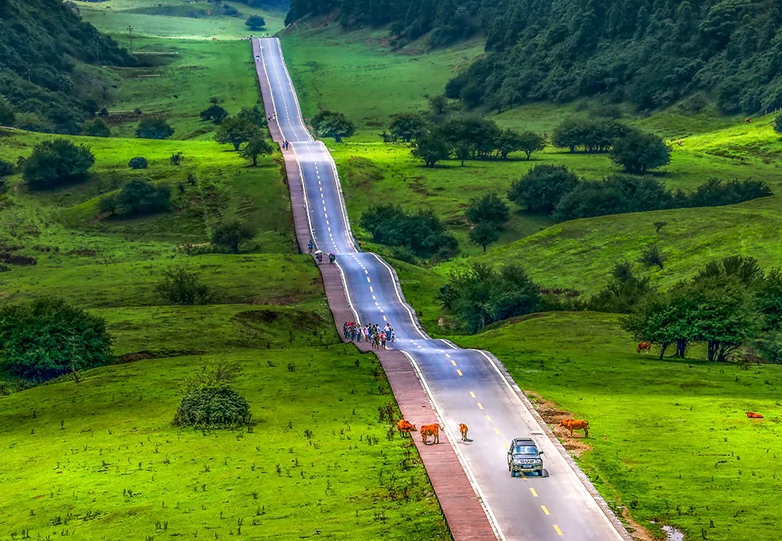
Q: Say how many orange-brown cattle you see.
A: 8